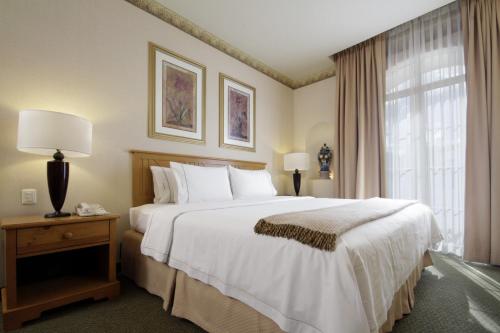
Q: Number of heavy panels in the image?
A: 2